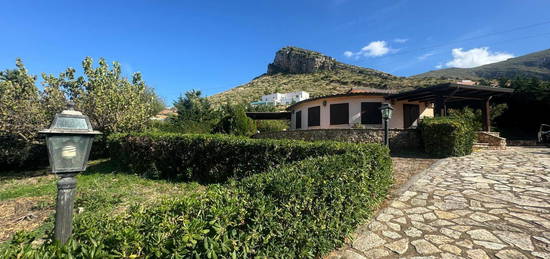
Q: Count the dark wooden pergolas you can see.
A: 1